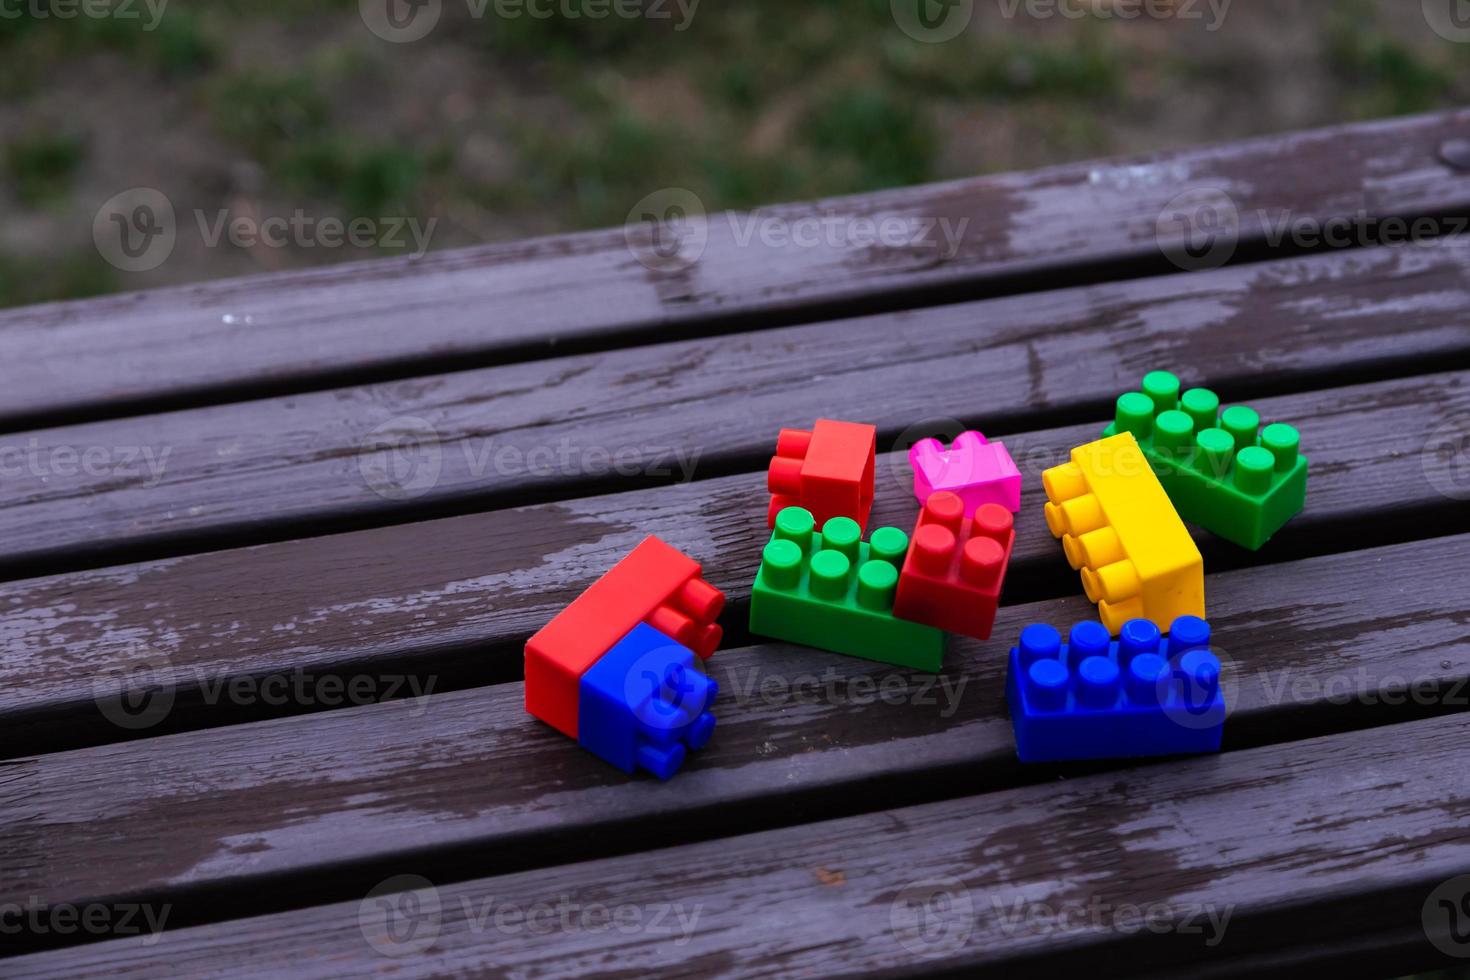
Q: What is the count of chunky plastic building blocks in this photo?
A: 9